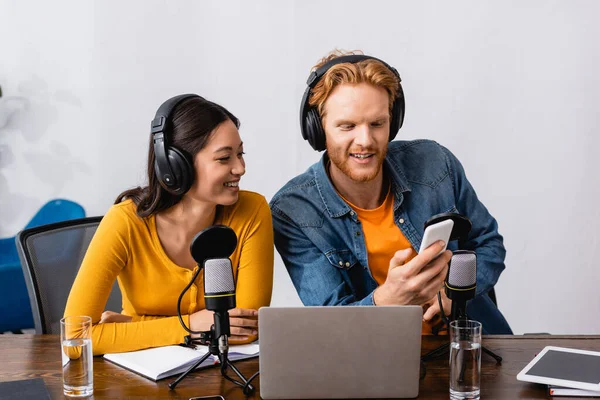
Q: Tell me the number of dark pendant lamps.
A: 0